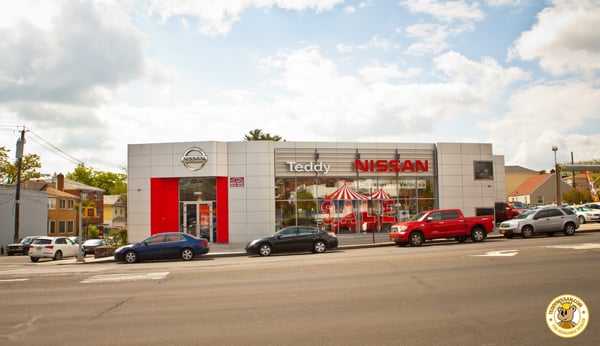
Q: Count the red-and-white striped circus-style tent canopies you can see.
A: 2